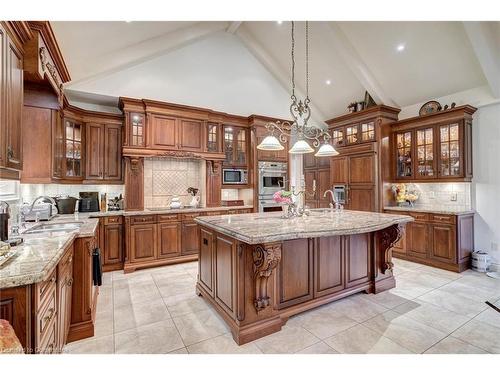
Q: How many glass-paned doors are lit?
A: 11